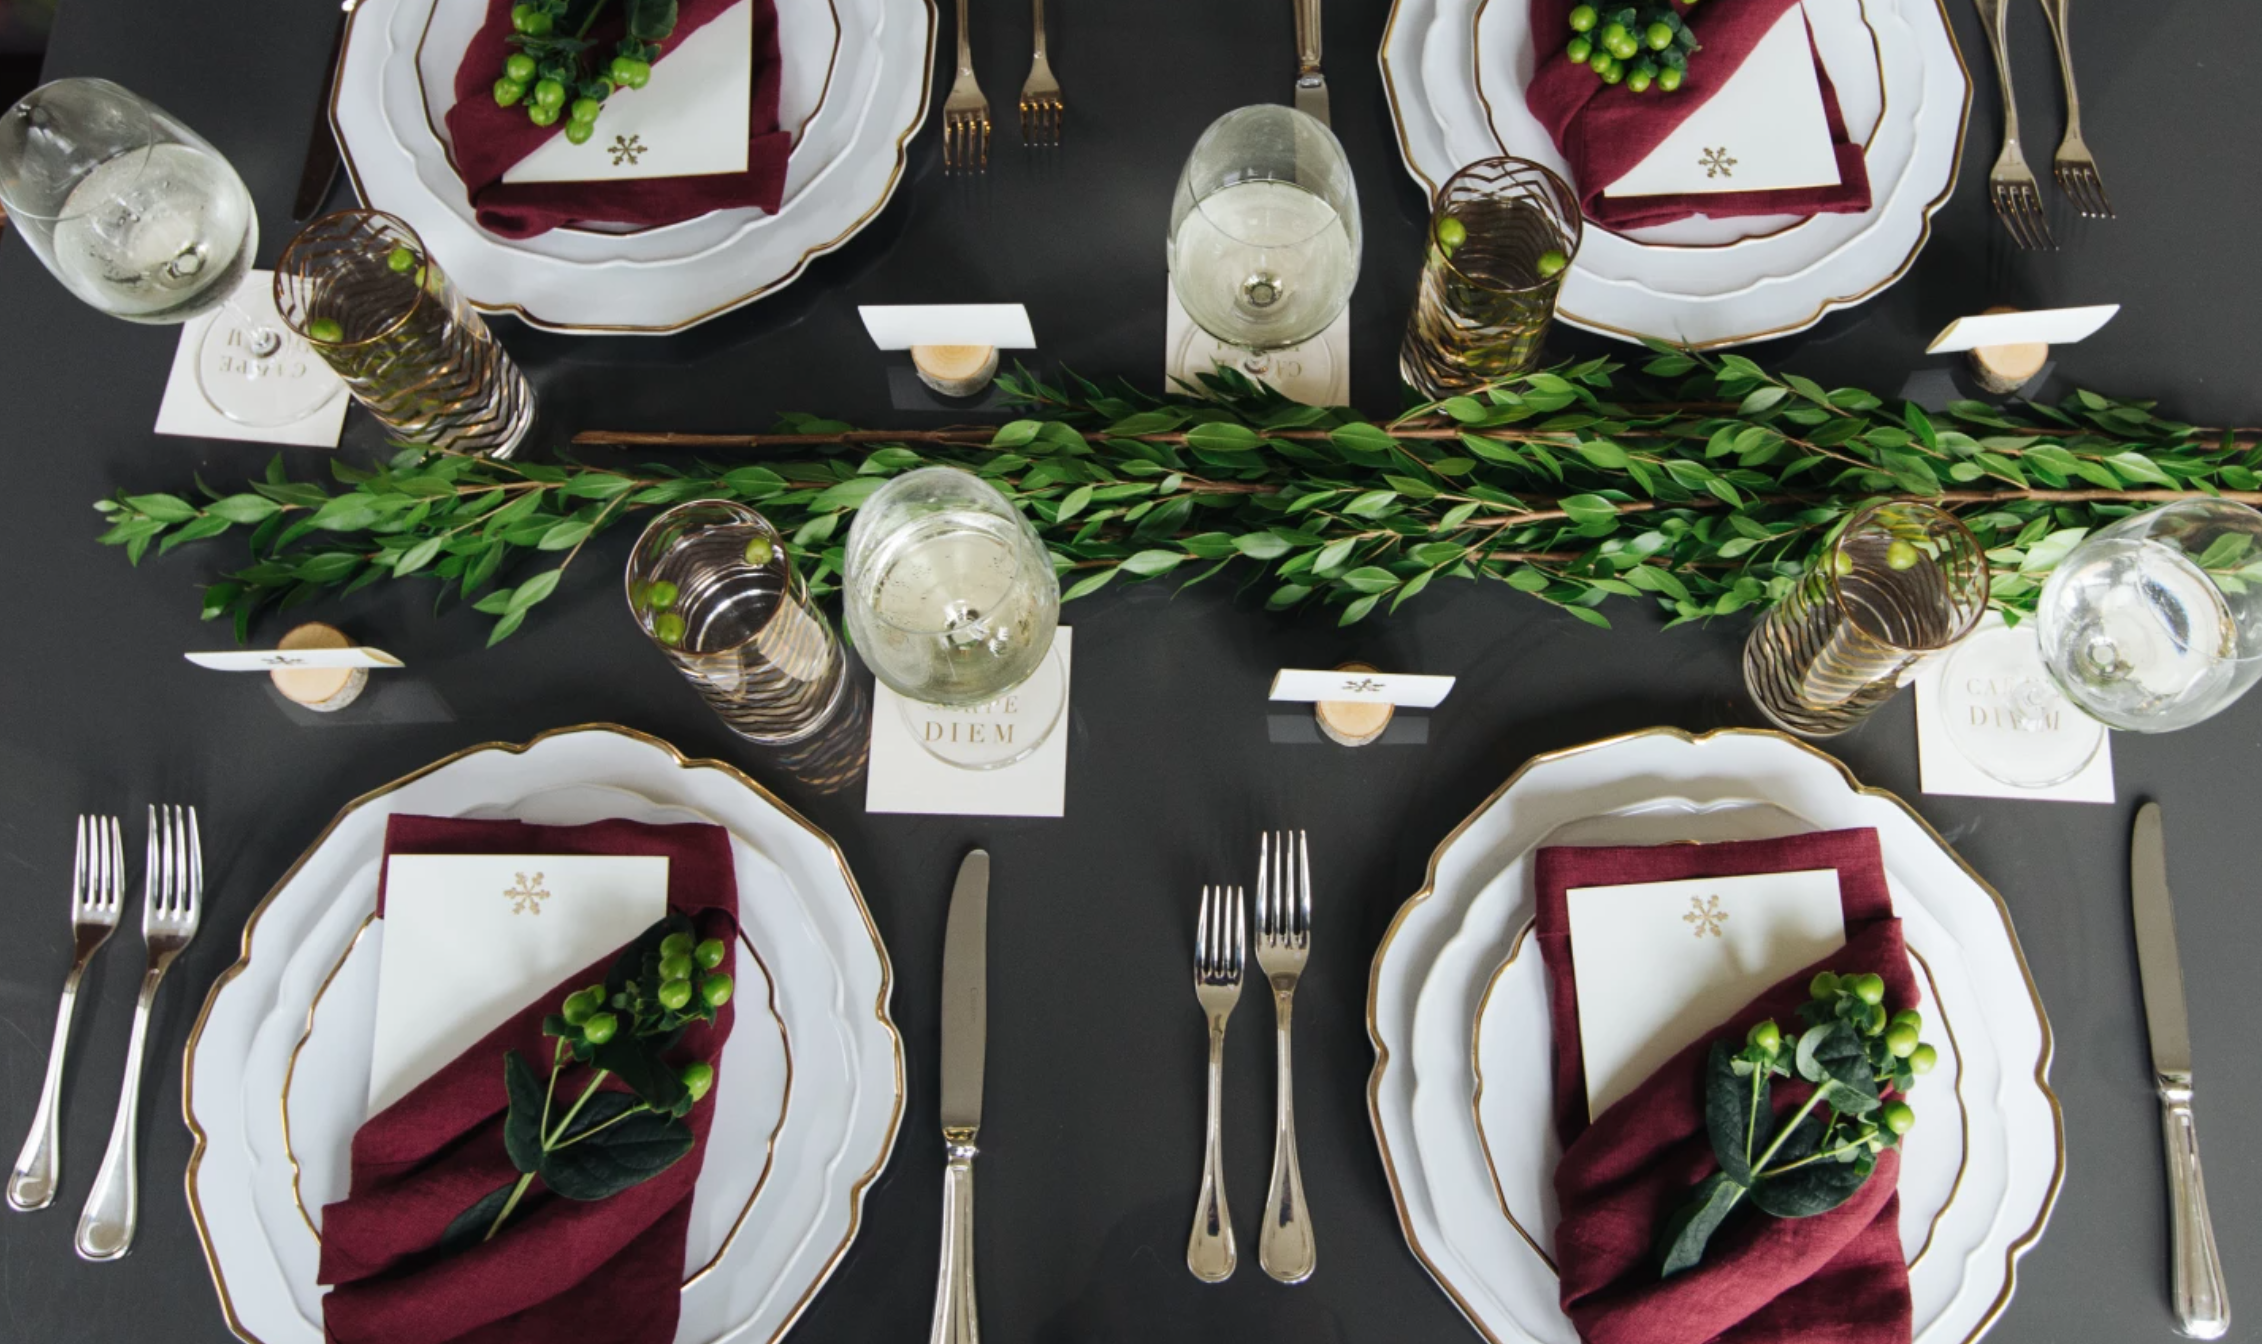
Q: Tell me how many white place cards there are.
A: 4